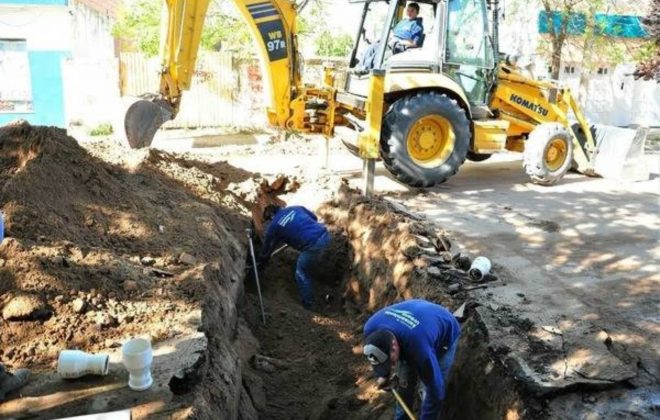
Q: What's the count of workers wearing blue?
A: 3